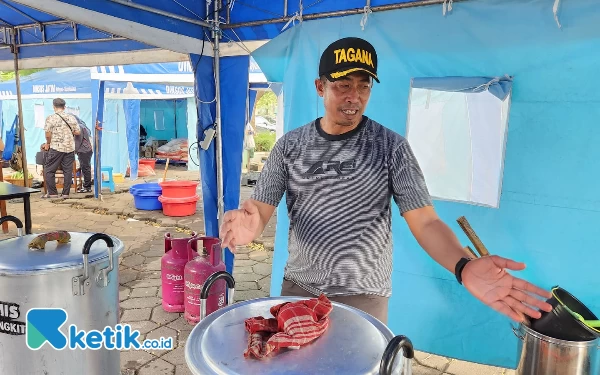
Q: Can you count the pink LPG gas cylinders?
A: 2